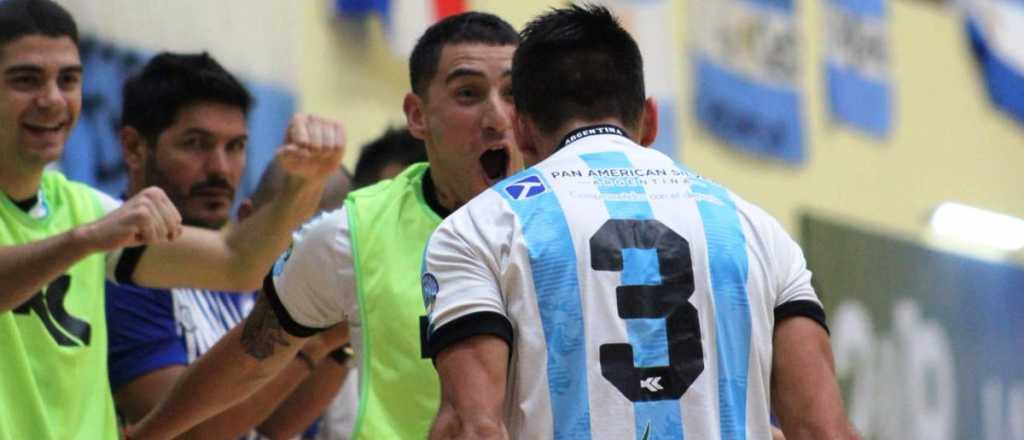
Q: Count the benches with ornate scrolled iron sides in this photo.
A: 0